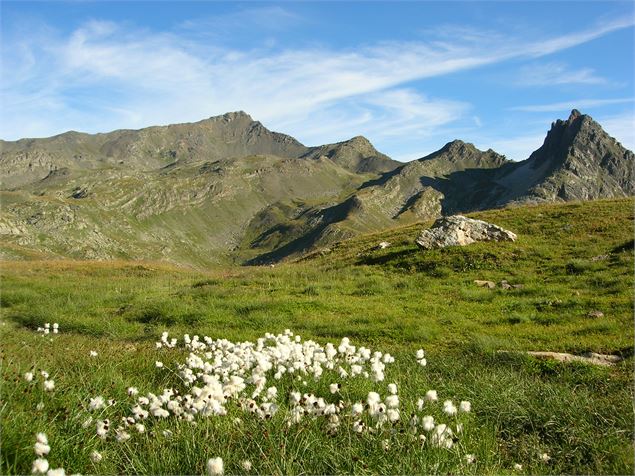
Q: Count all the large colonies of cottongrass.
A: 1